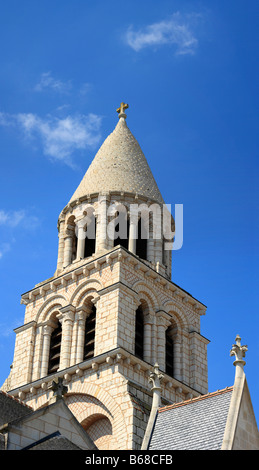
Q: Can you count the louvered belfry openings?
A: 4